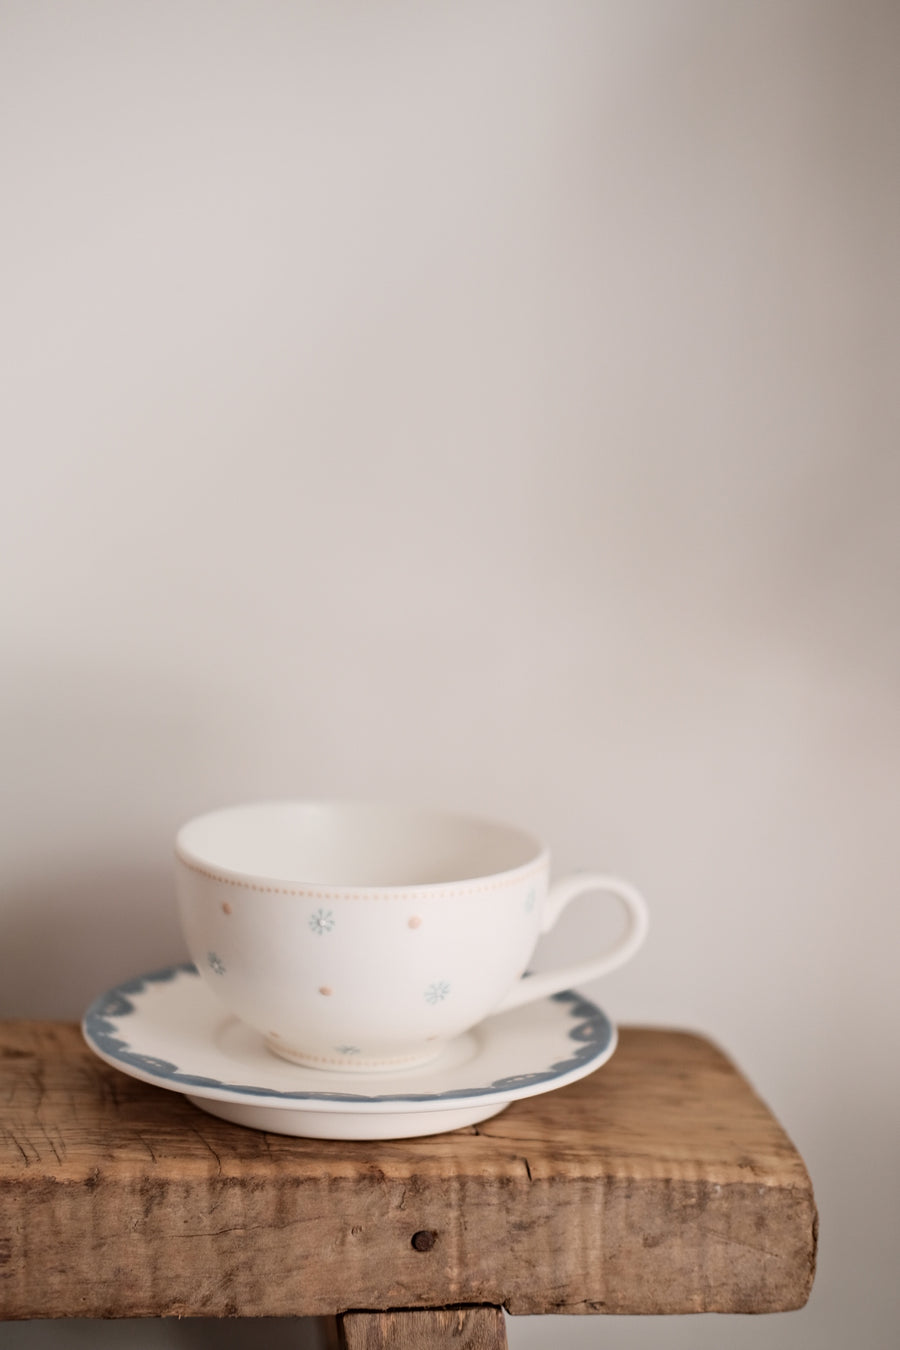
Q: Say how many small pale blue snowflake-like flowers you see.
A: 5